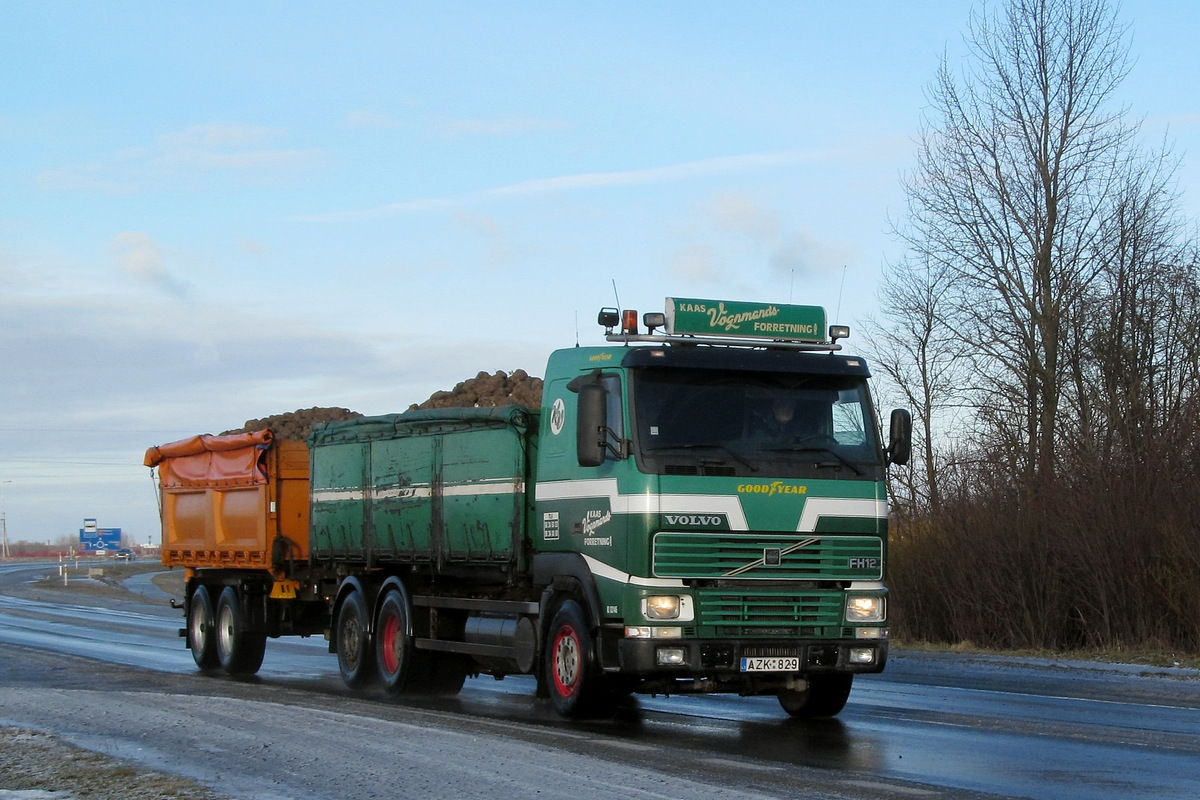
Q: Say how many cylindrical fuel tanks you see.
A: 1